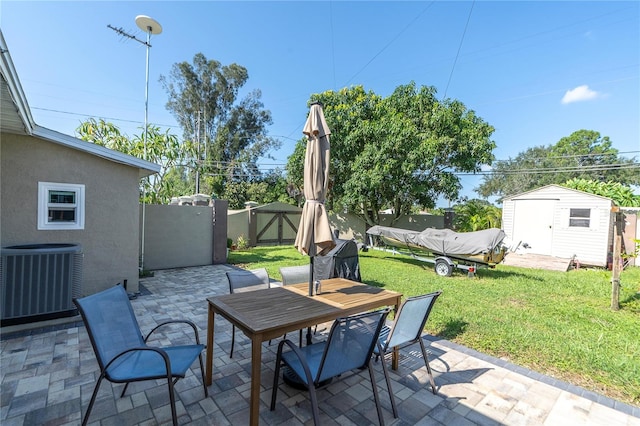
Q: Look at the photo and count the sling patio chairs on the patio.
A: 5